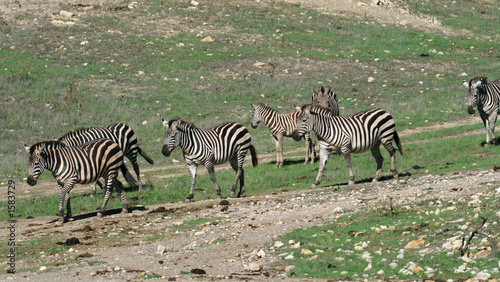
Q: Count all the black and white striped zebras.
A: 7